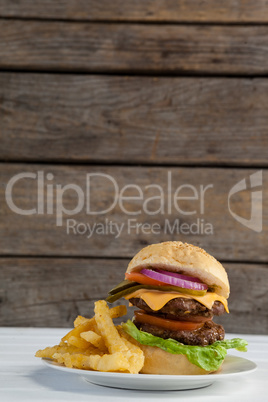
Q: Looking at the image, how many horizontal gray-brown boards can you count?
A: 5